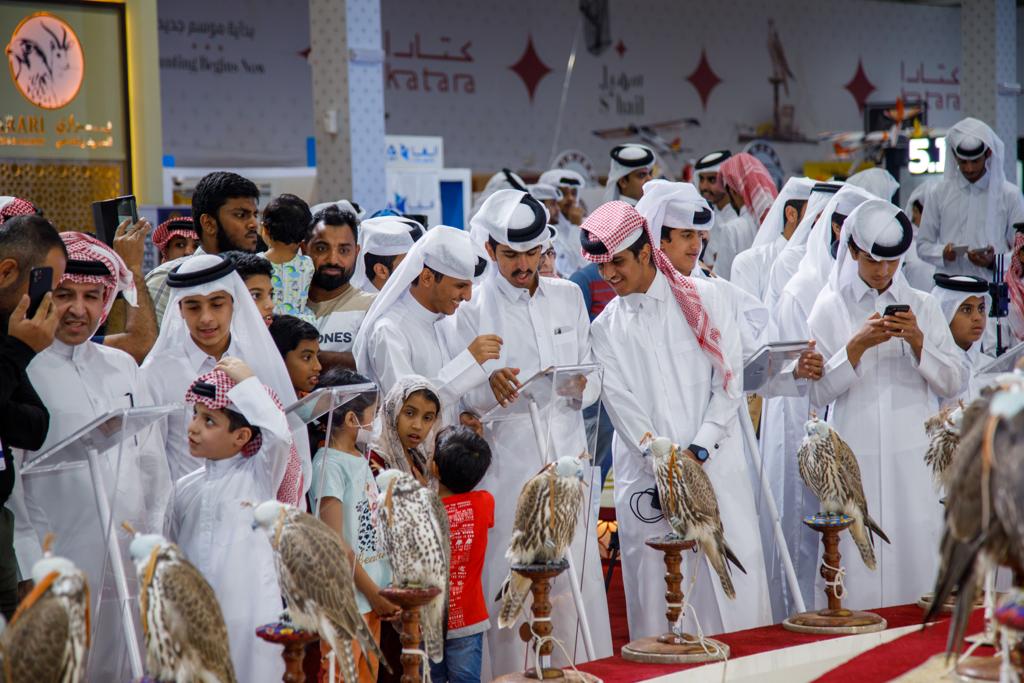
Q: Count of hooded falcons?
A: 9